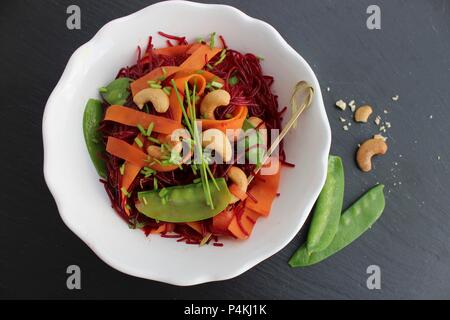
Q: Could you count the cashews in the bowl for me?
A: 6